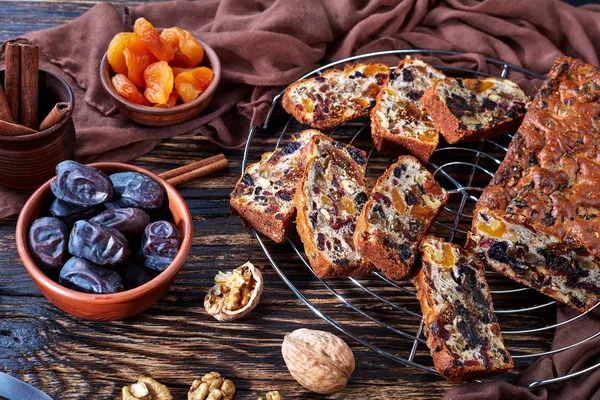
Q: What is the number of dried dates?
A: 9